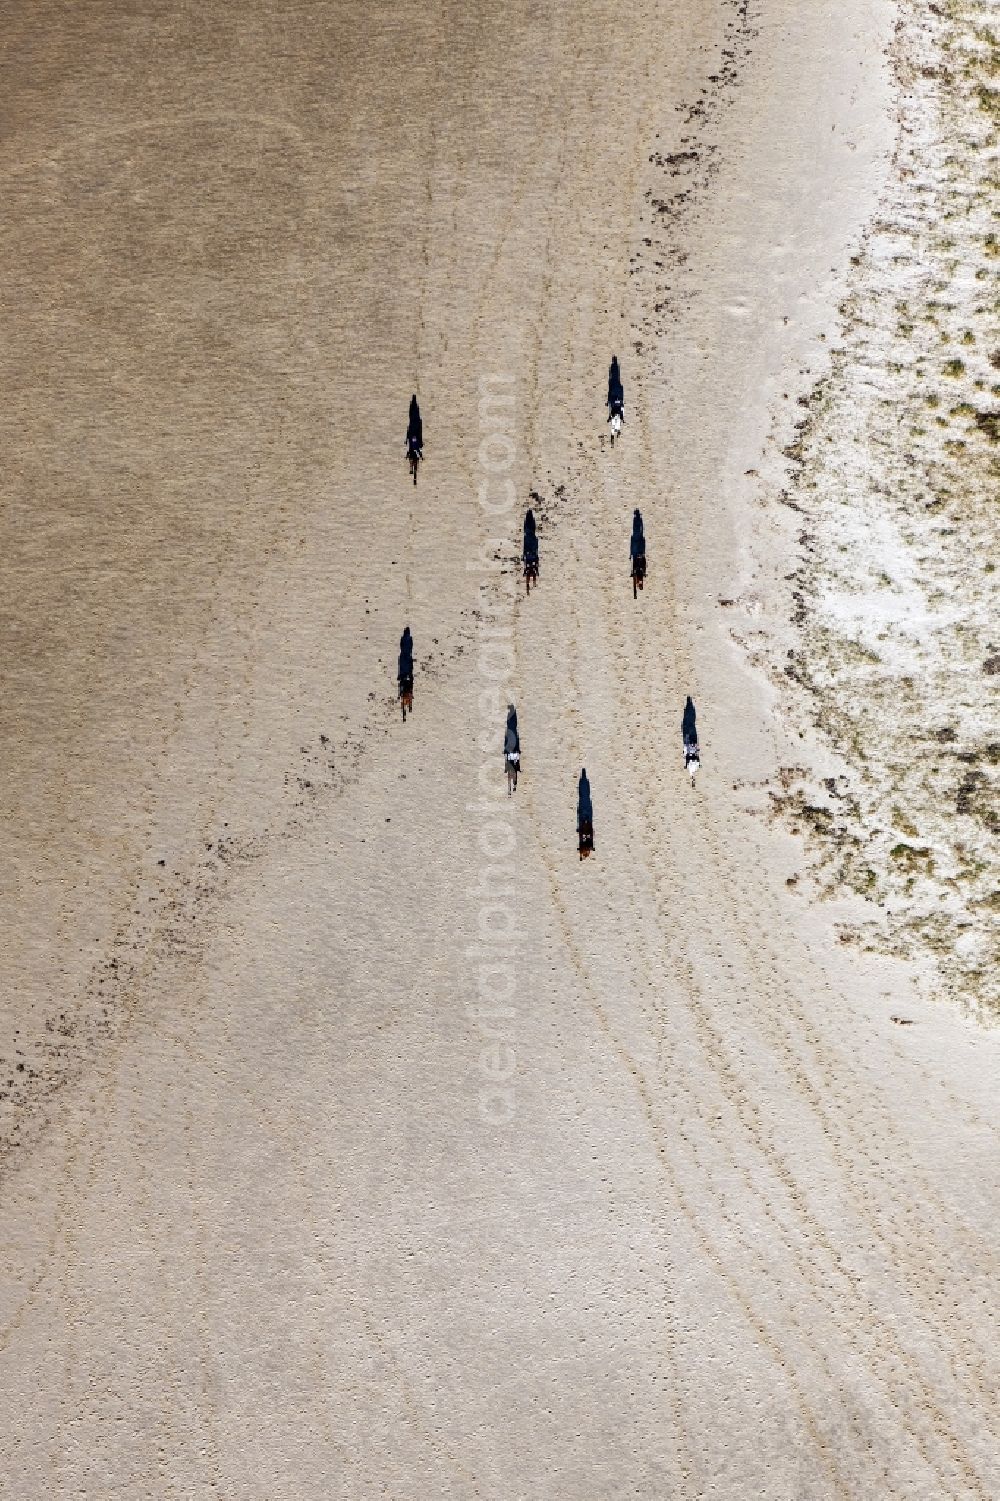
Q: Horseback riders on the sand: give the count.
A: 8